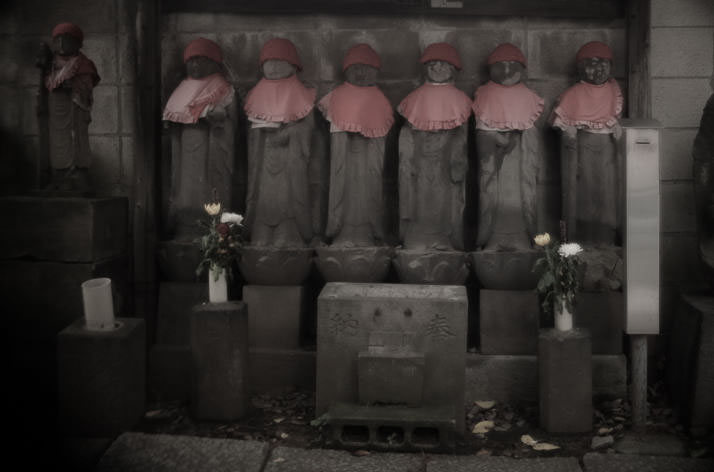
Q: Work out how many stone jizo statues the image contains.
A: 7